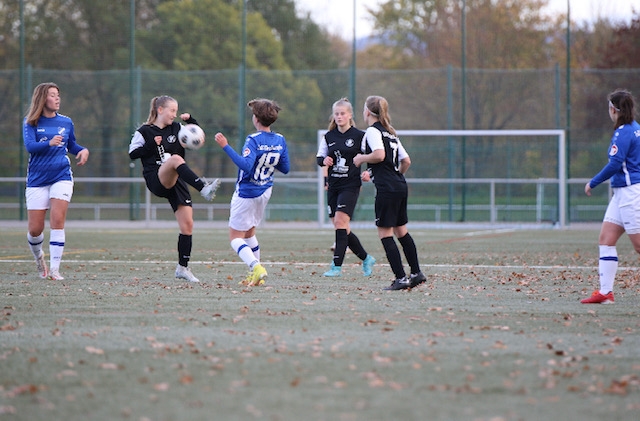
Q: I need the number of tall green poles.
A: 6